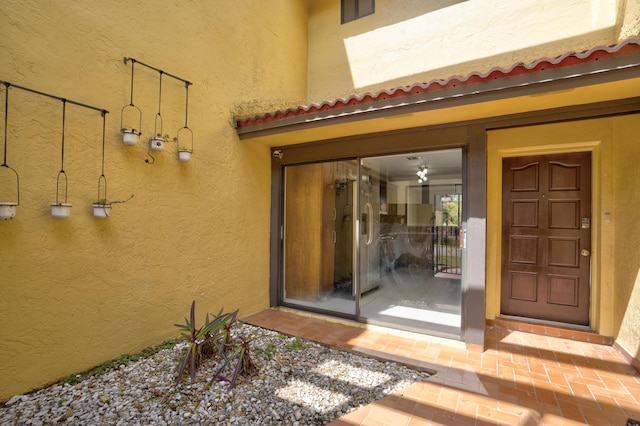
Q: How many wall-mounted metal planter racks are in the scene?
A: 2